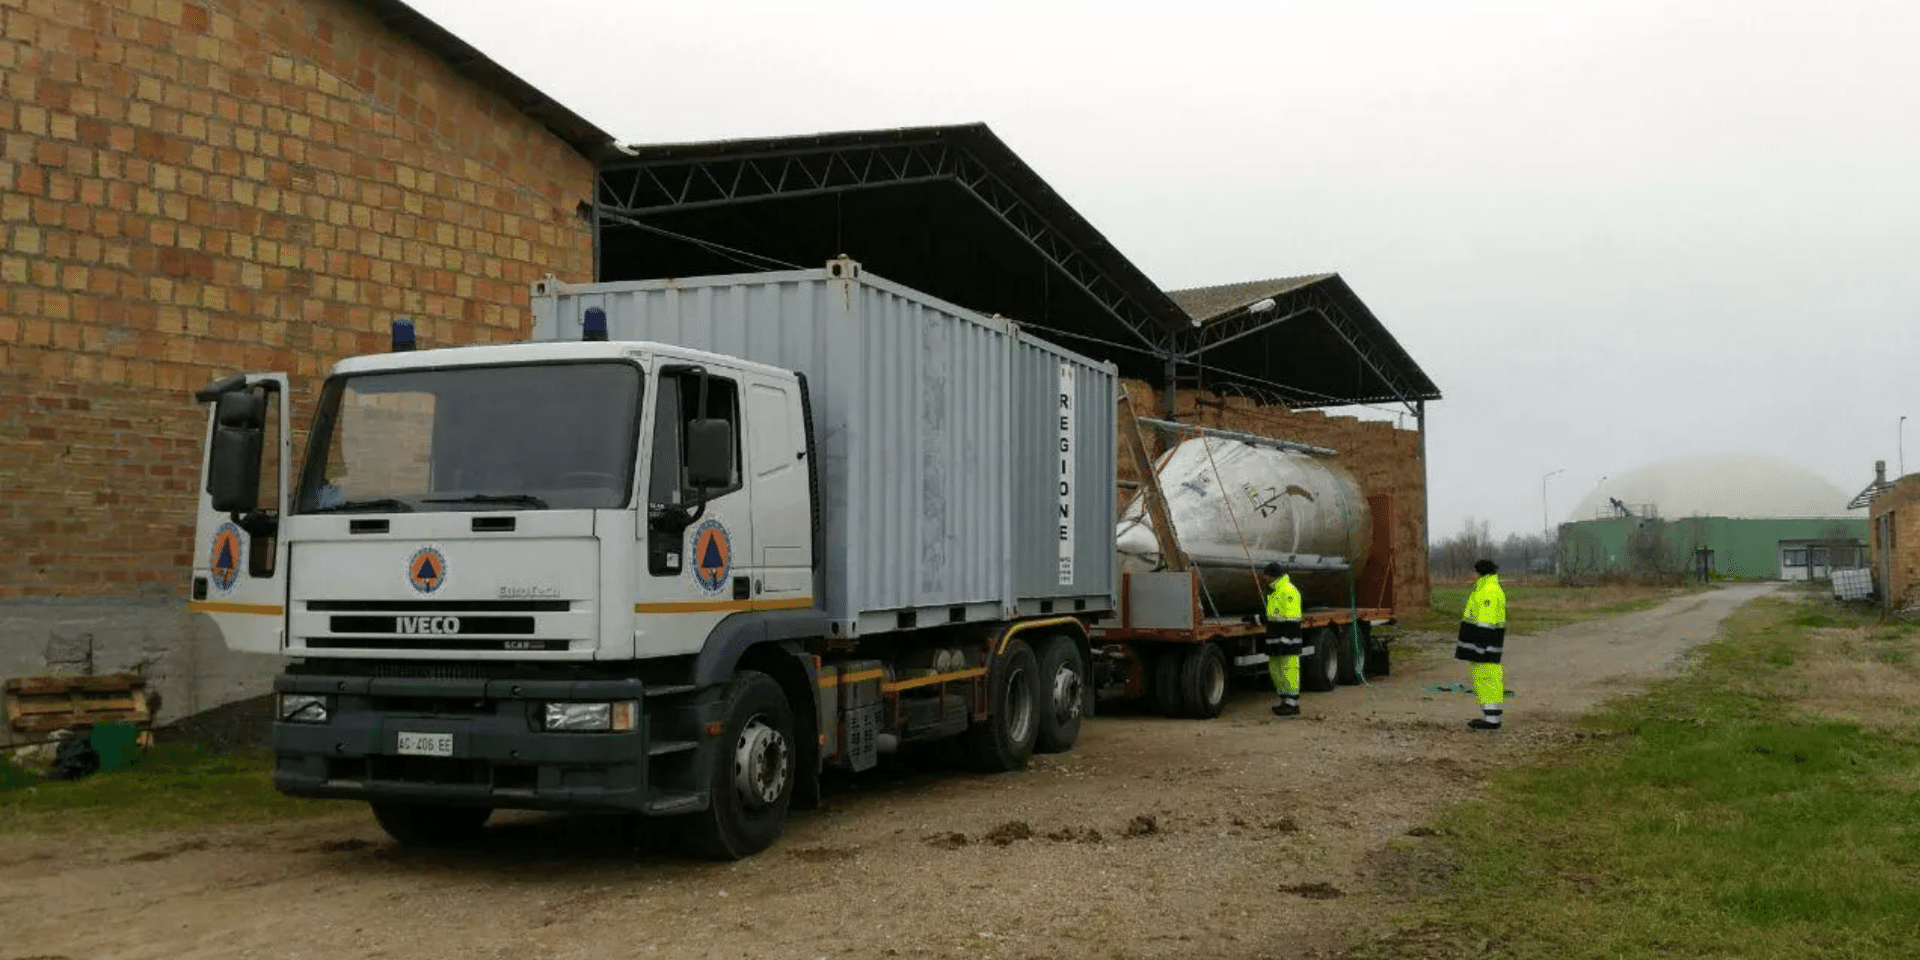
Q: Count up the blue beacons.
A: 2